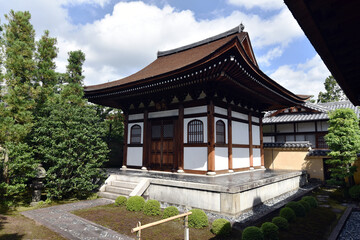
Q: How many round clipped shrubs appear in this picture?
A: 13